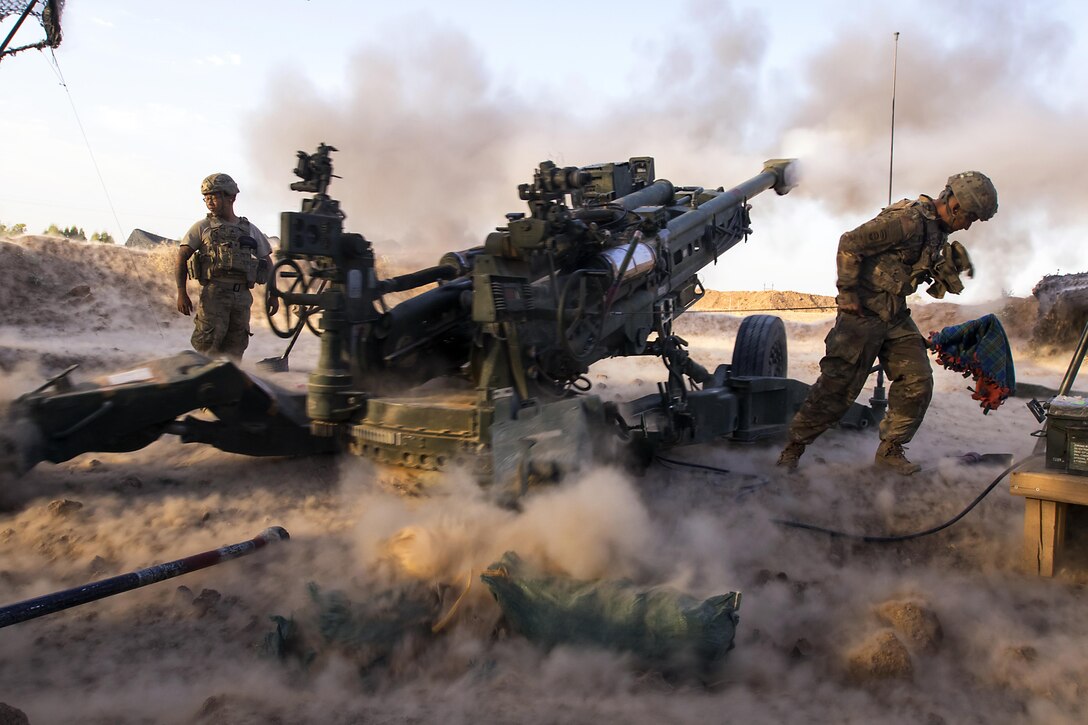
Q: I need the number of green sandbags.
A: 2